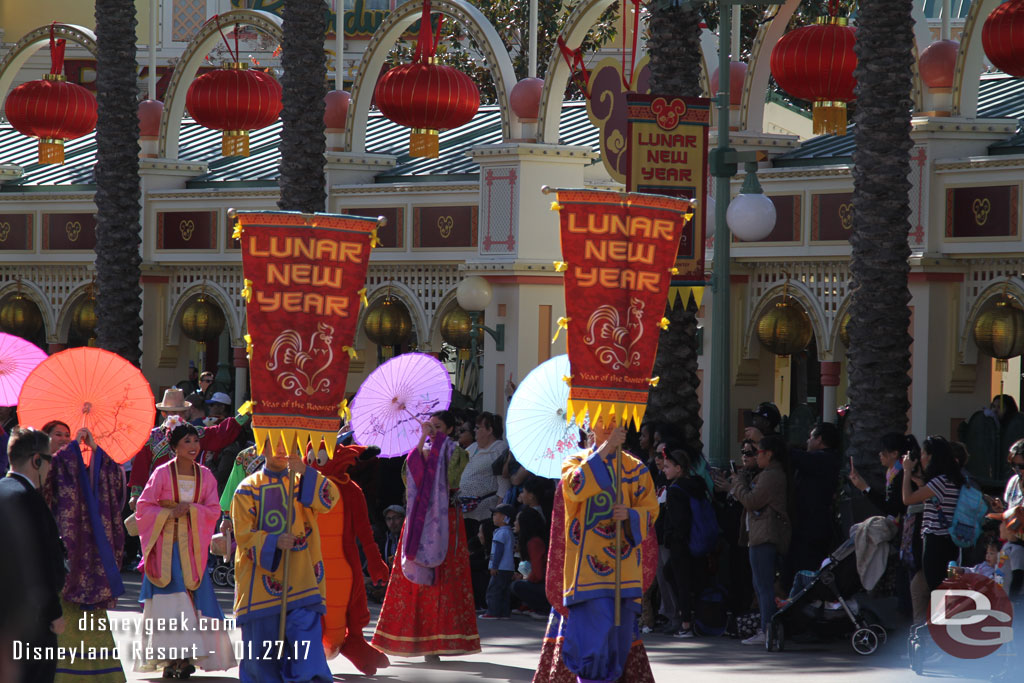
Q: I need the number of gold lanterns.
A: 8